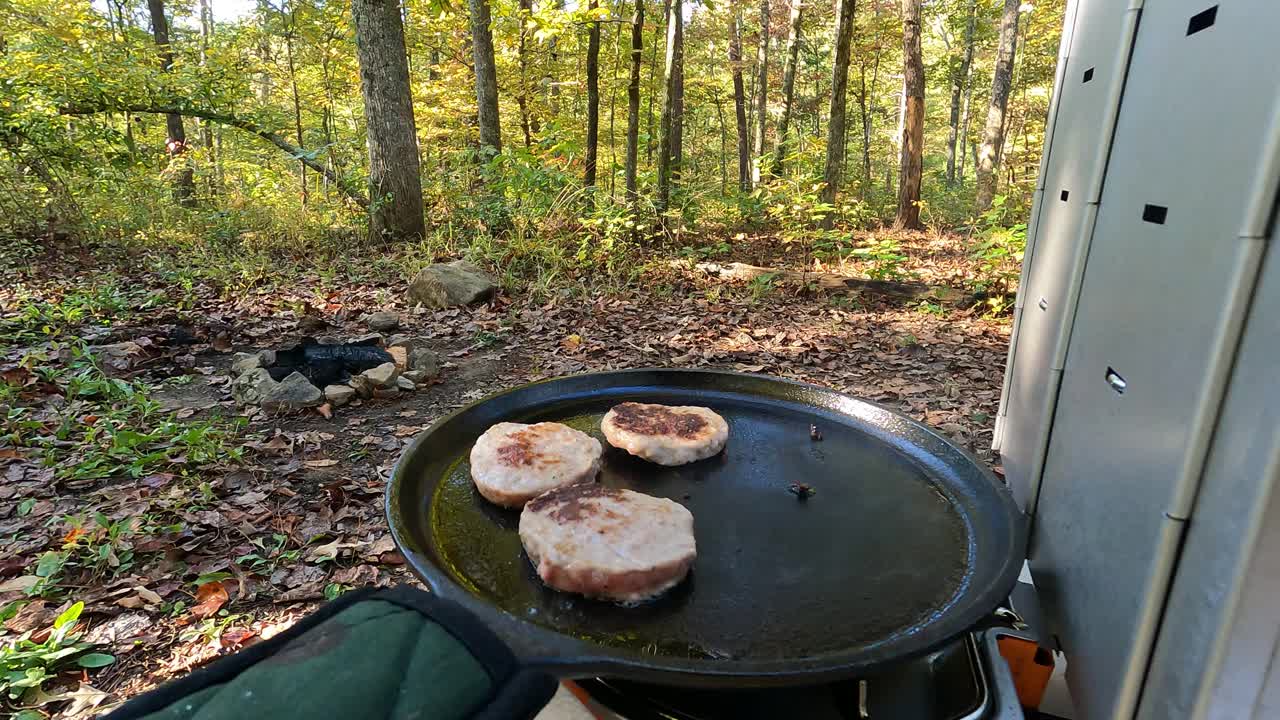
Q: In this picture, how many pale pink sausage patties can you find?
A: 3